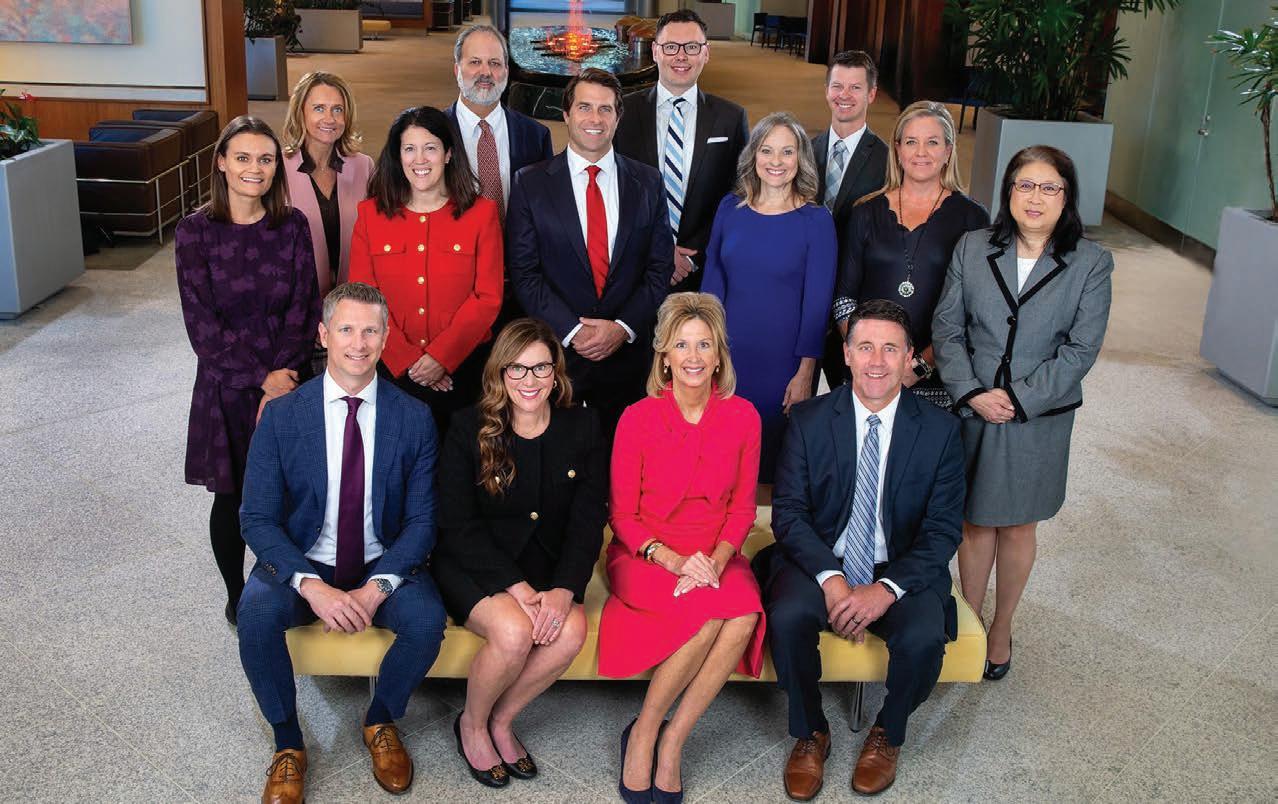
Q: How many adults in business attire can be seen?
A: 14